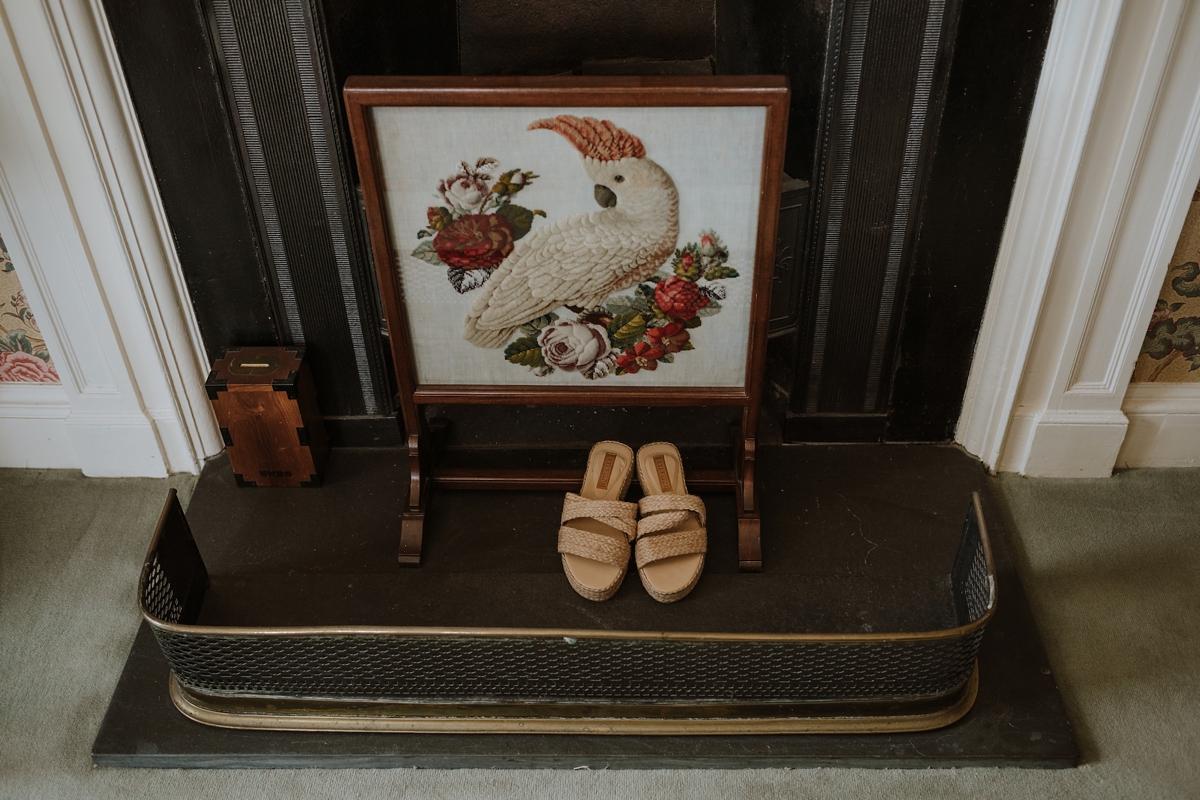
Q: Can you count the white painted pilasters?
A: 2